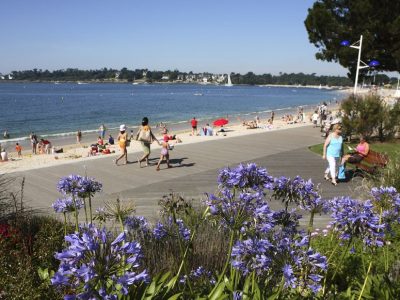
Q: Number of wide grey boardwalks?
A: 1